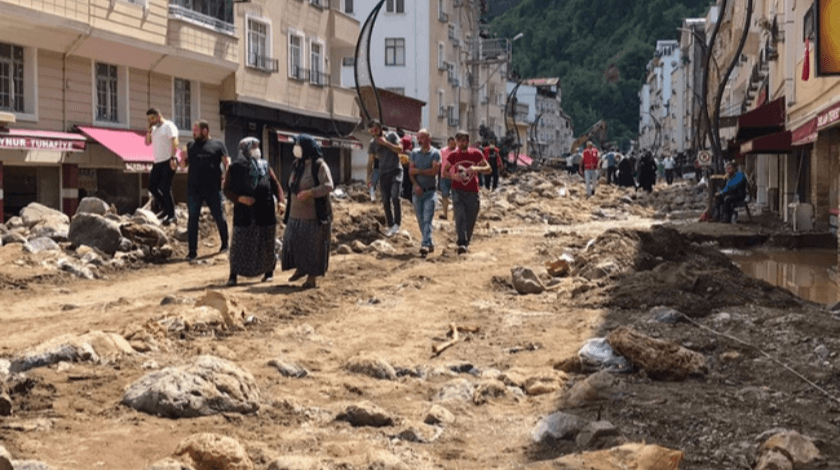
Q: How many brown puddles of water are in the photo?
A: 1